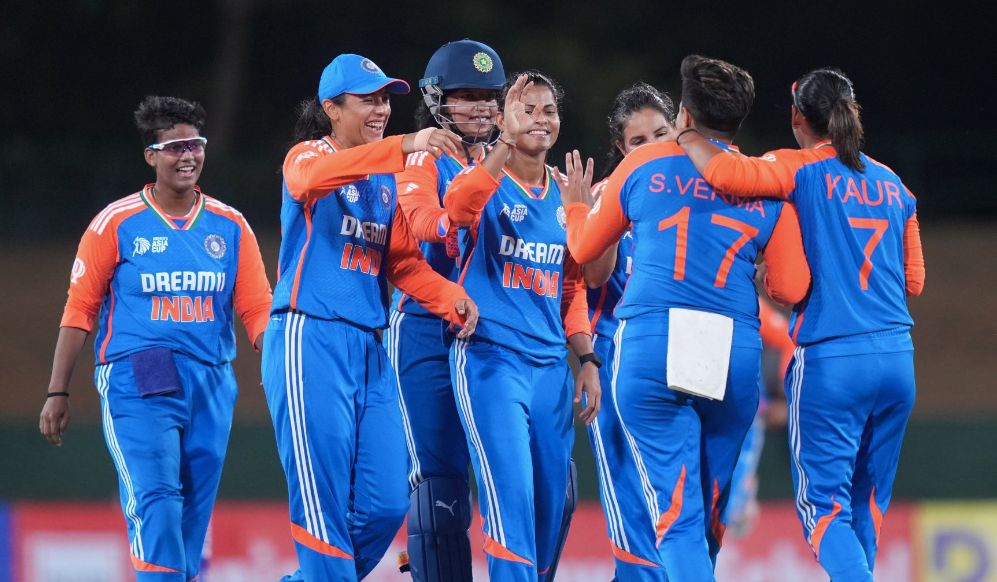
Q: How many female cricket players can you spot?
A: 7